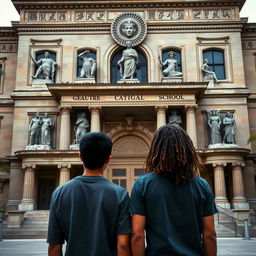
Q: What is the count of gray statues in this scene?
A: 11